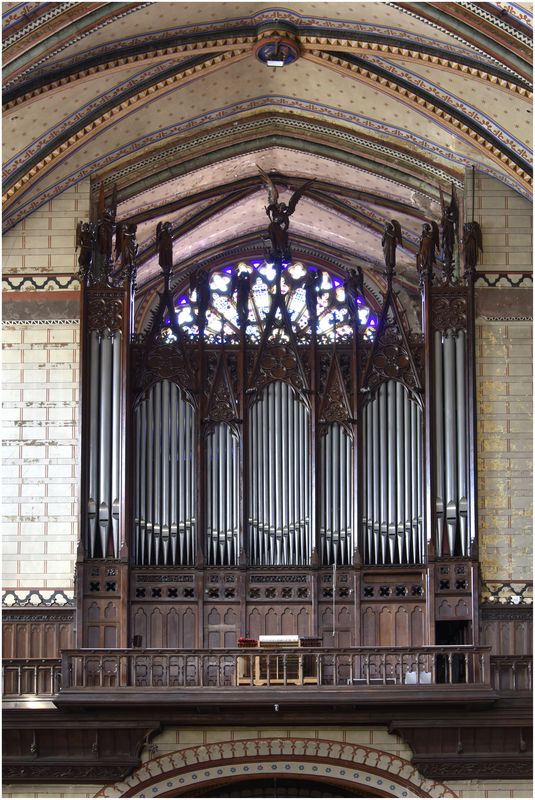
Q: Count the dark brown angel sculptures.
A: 13